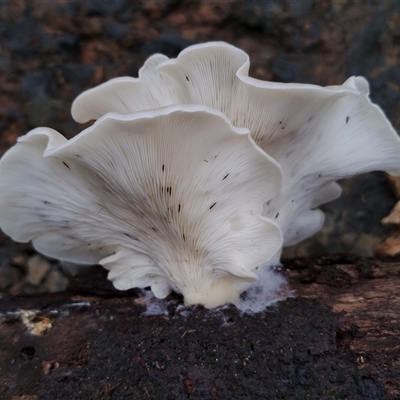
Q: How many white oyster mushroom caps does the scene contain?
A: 2